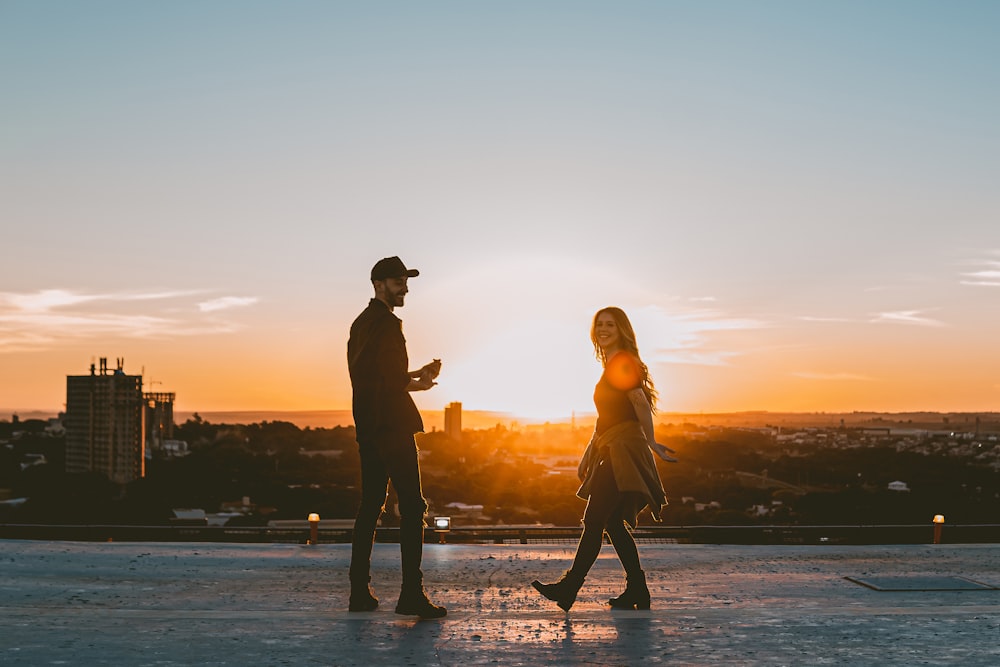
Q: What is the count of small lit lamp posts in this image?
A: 3